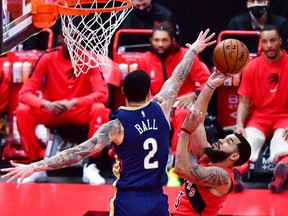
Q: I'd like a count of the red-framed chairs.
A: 3